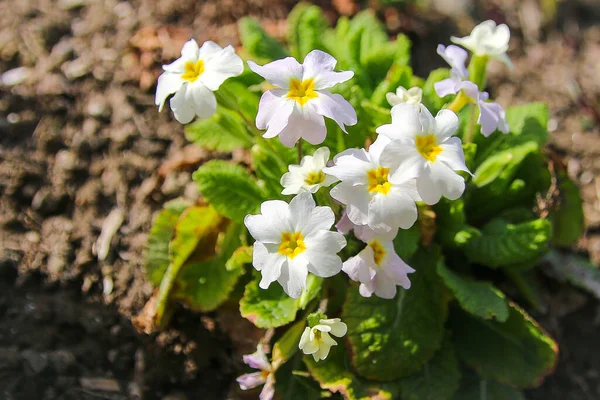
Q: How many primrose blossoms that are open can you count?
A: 12